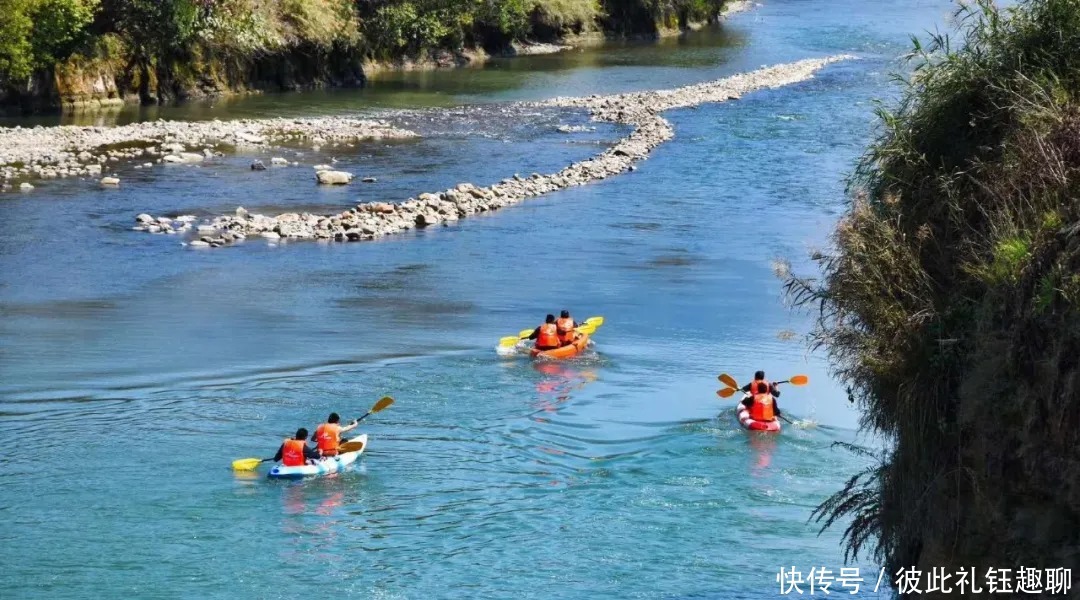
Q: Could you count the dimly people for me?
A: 6